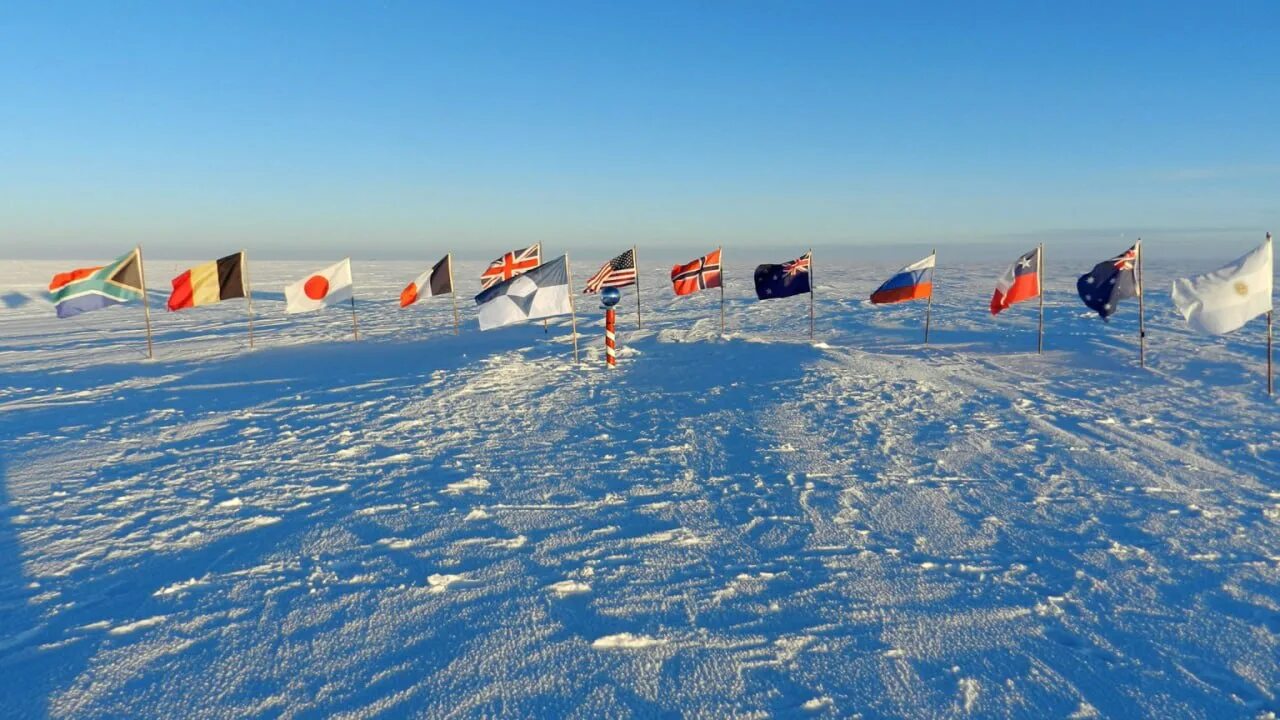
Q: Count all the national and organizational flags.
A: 13